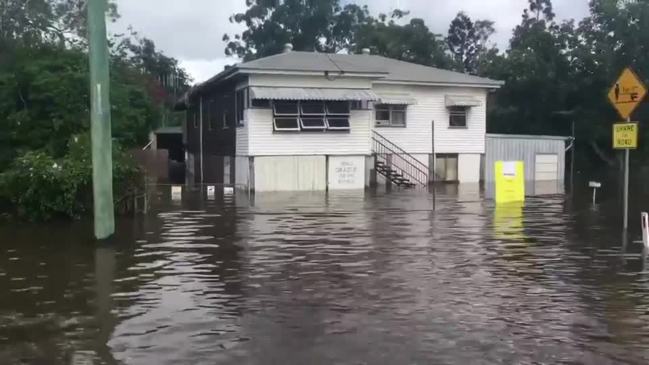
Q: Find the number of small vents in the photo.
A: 2